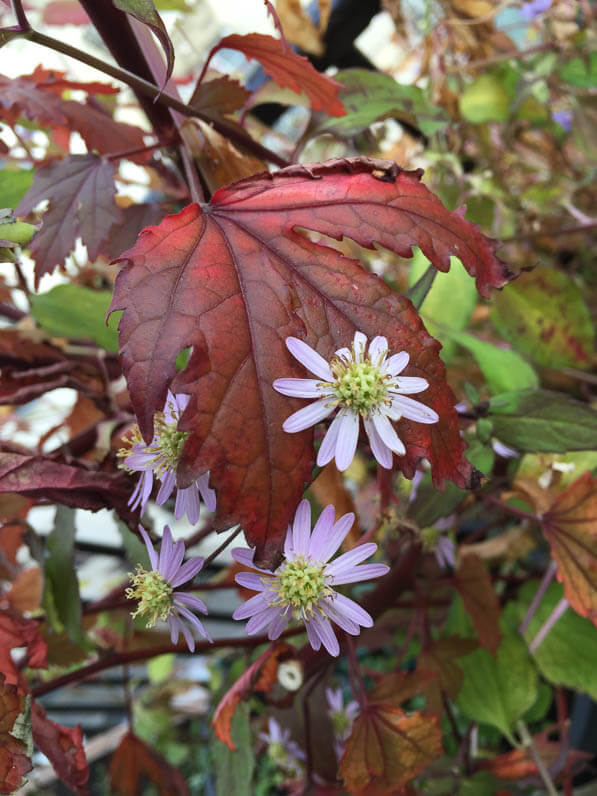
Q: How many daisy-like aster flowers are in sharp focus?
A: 4